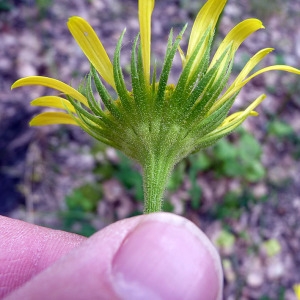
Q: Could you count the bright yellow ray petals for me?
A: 11